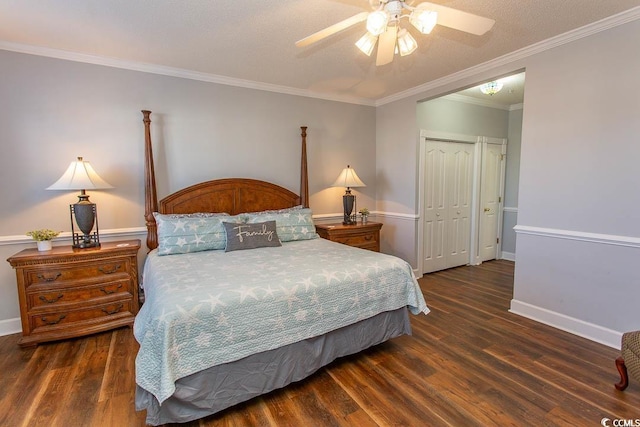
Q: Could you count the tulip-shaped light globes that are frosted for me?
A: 4